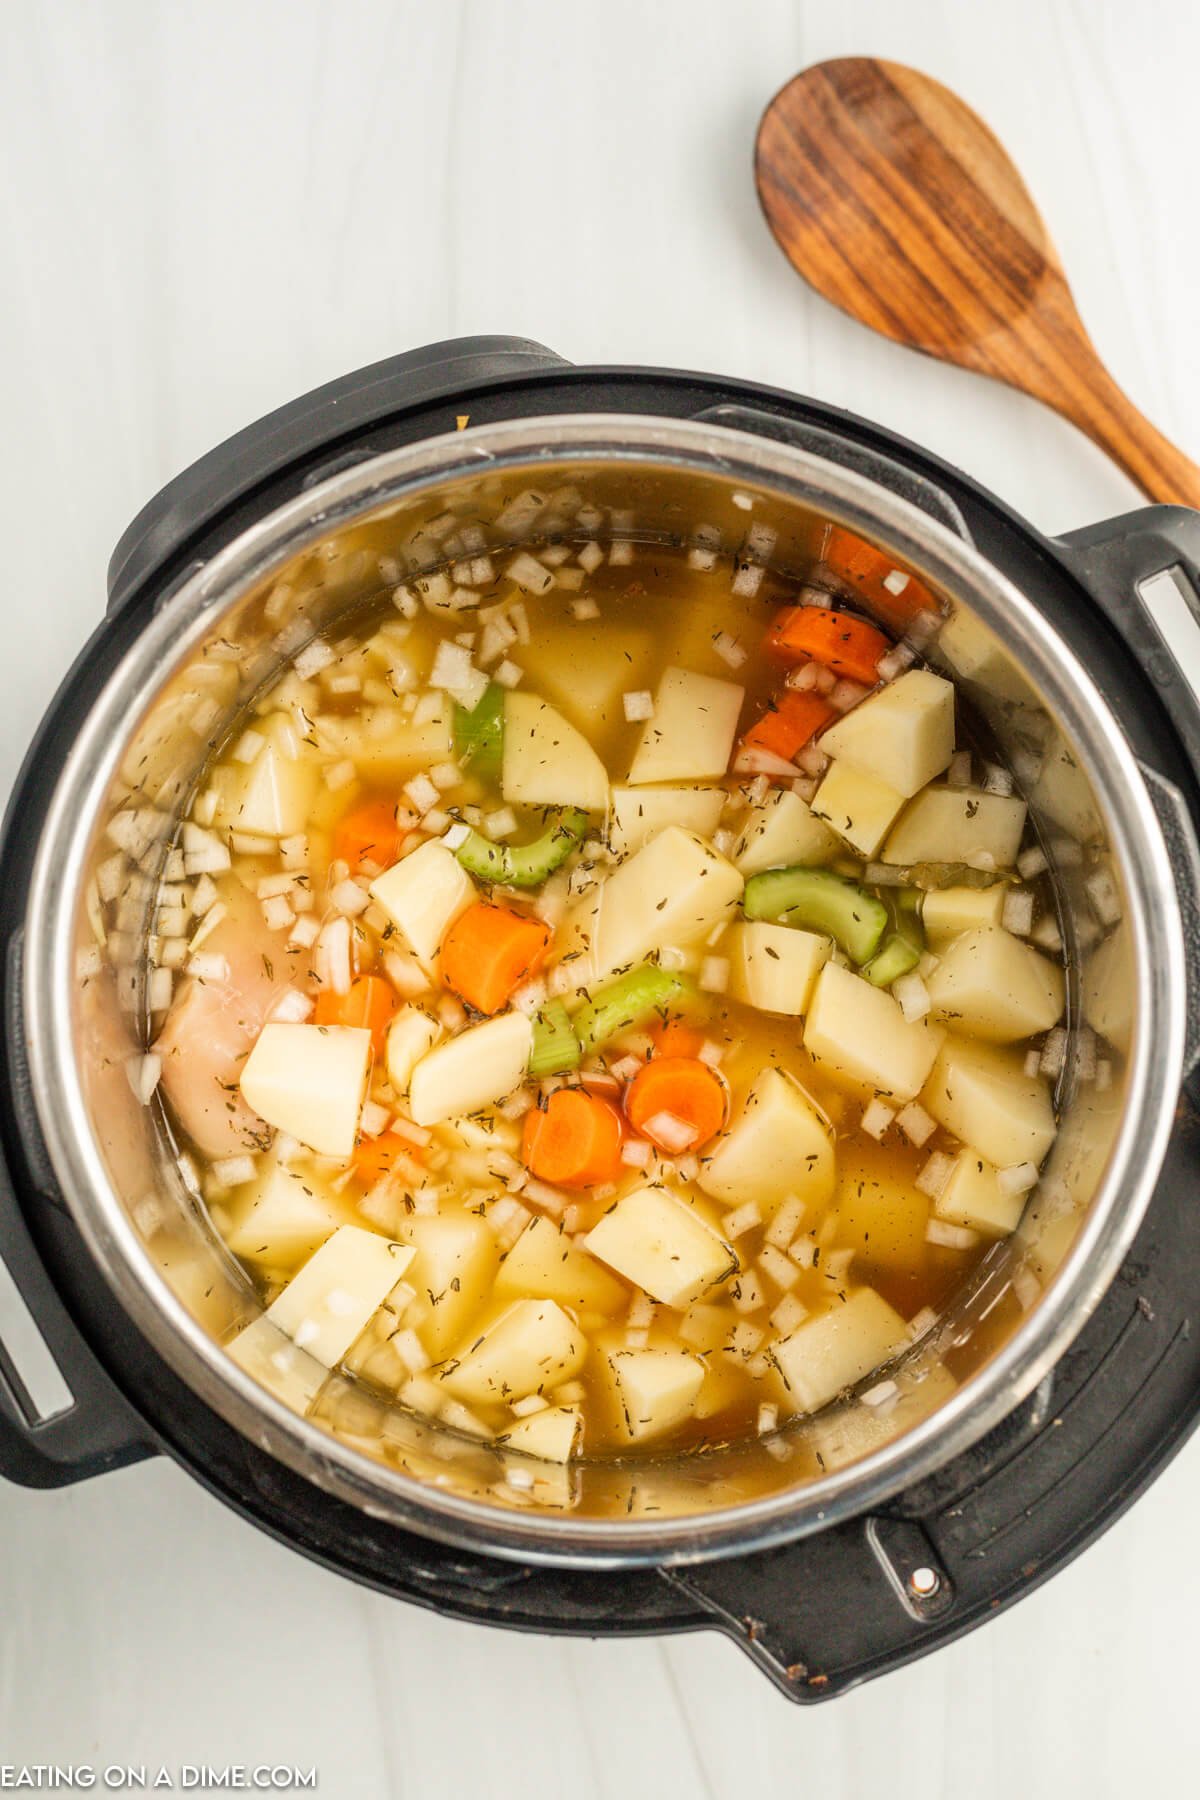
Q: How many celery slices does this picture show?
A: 6